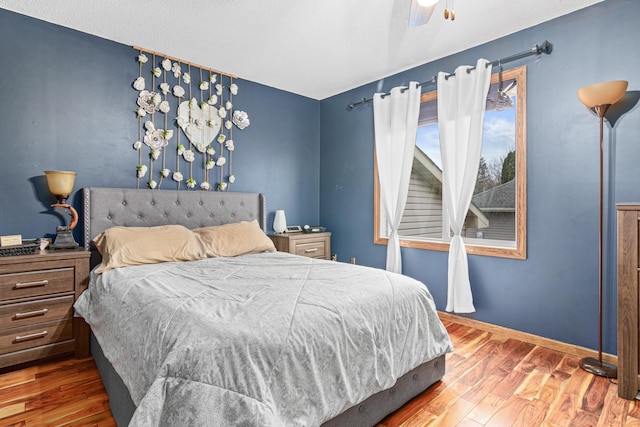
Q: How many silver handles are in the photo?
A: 4